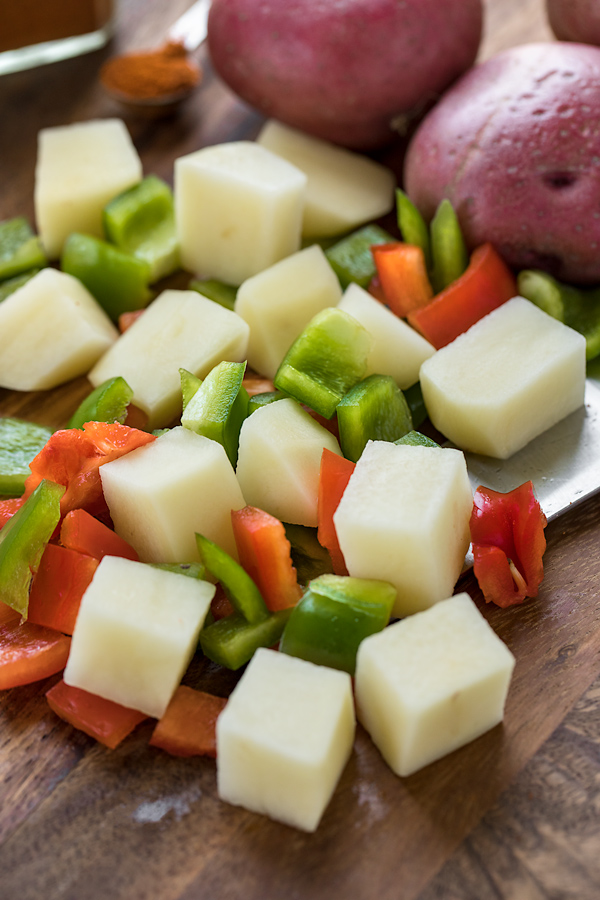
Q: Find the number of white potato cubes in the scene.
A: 14